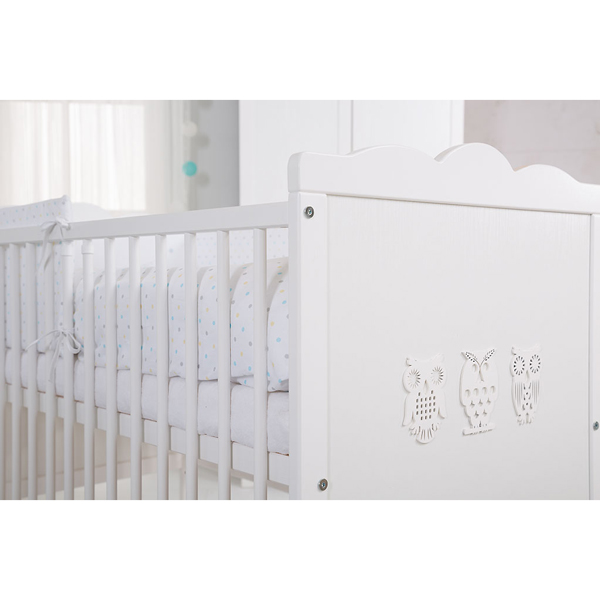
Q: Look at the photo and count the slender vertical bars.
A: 12